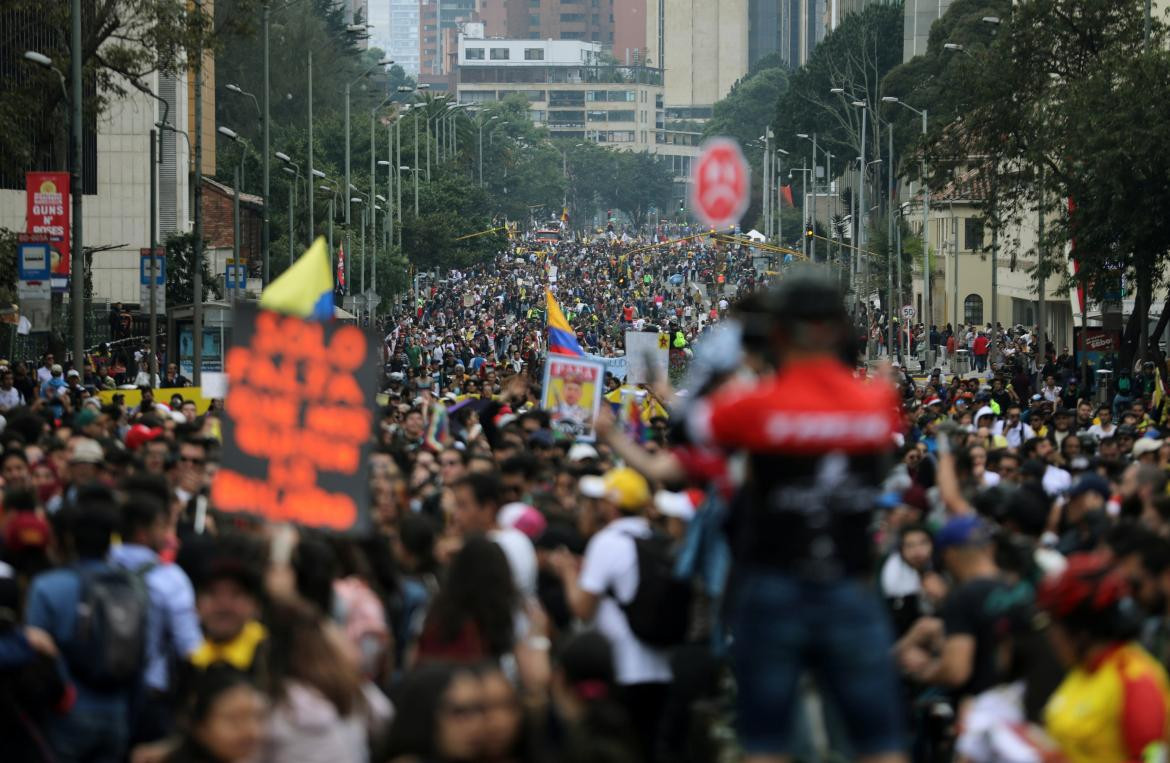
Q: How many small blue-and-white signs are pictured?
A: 3